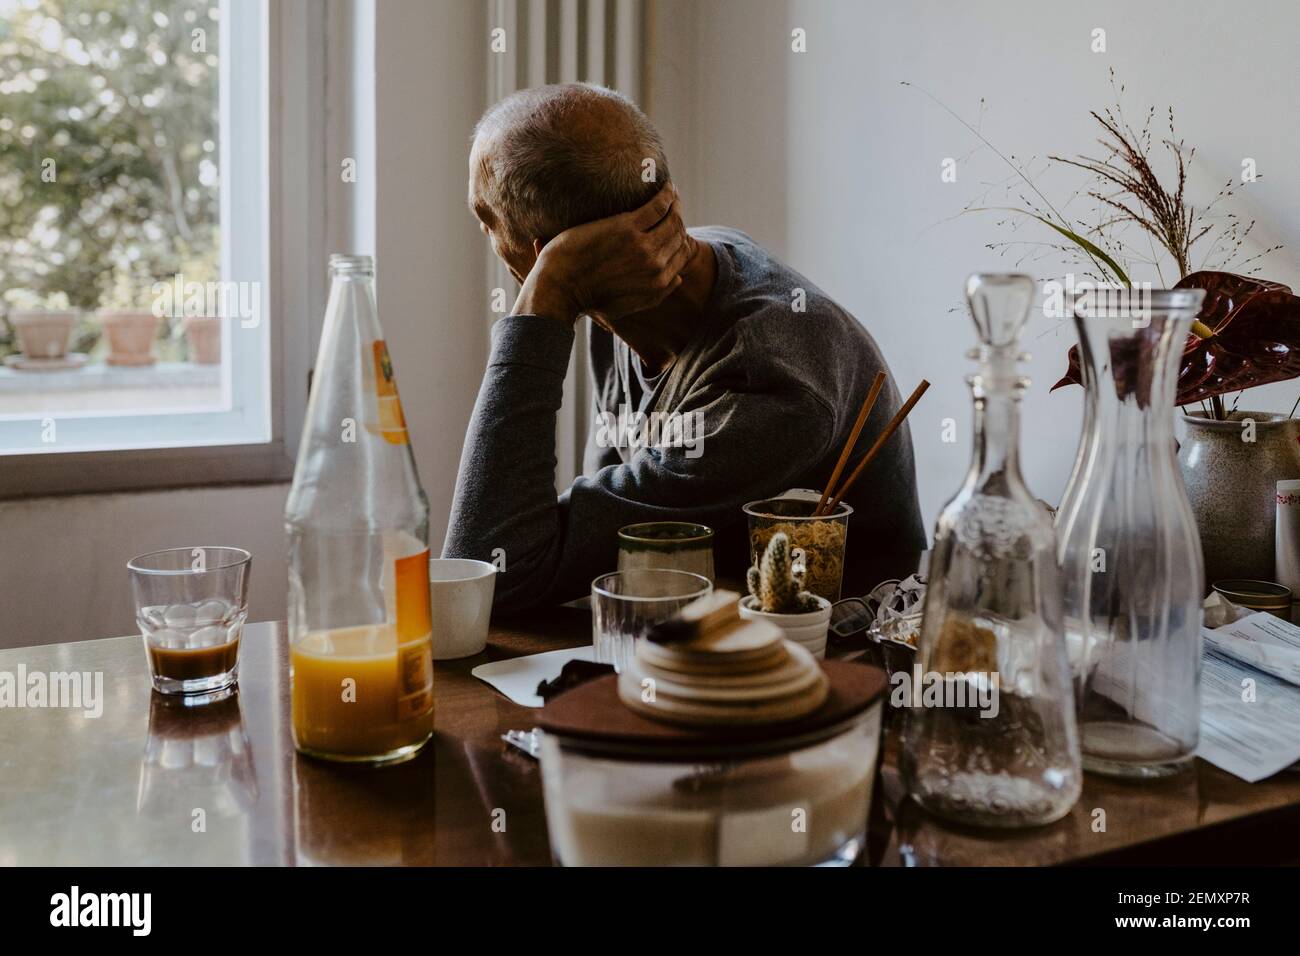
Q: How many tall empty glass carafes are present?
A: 2